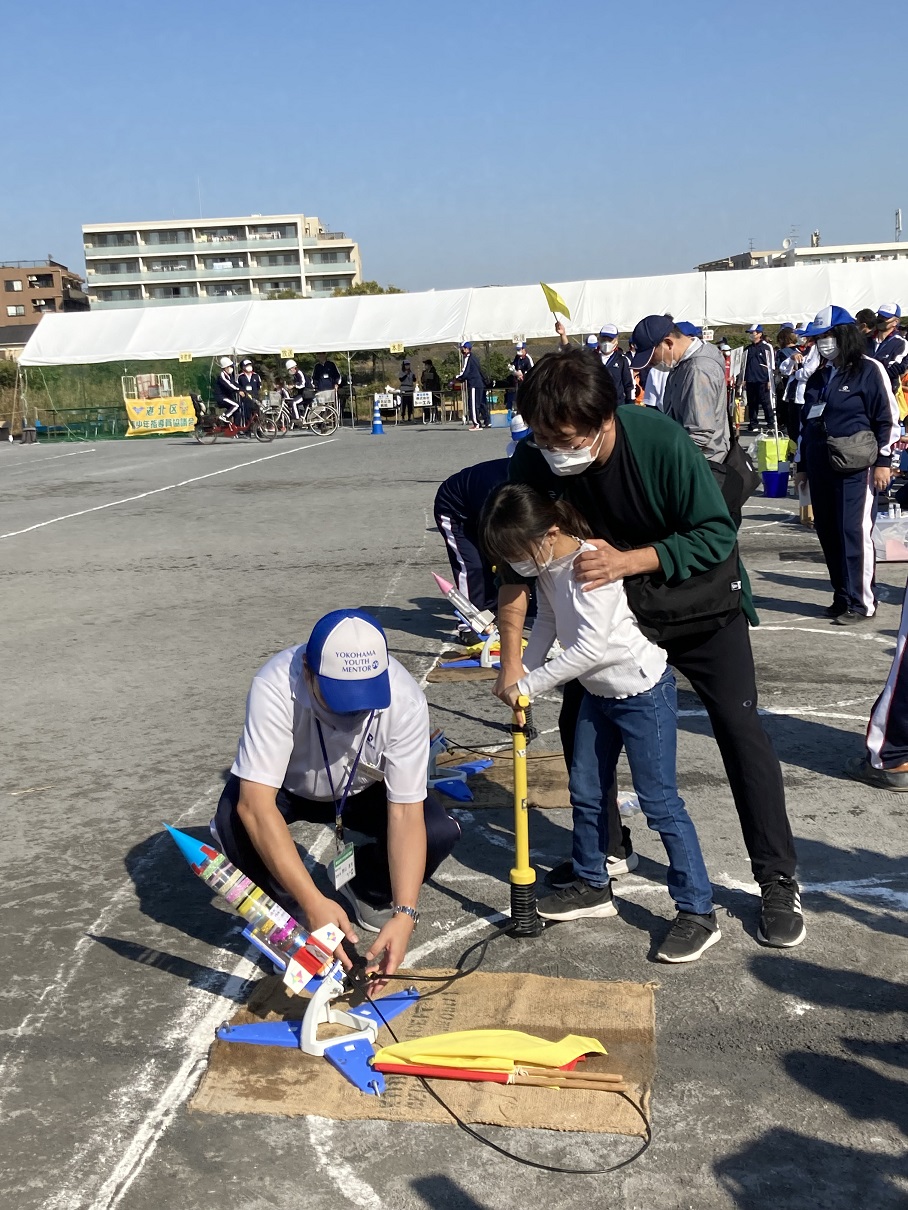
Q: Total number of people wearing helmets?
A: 2